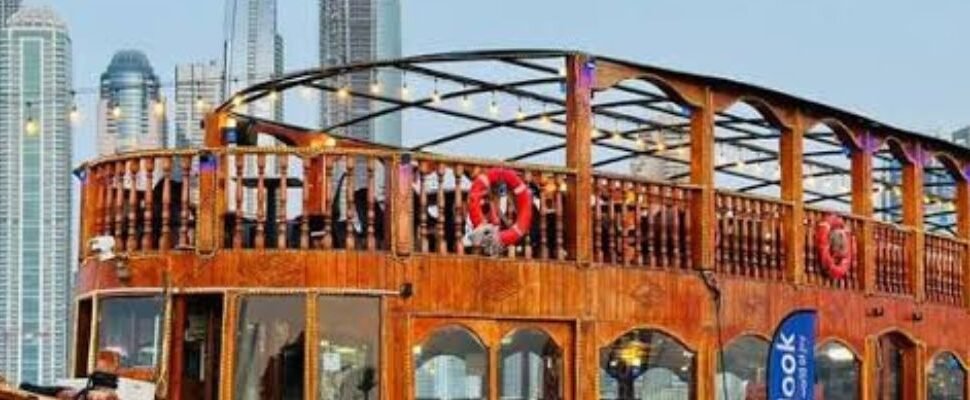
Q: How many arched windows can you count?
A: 6